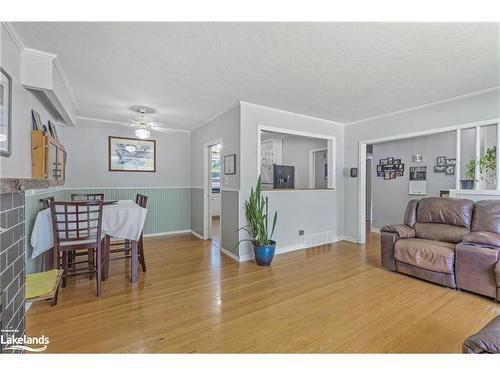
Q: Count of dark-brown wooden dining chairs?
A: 4